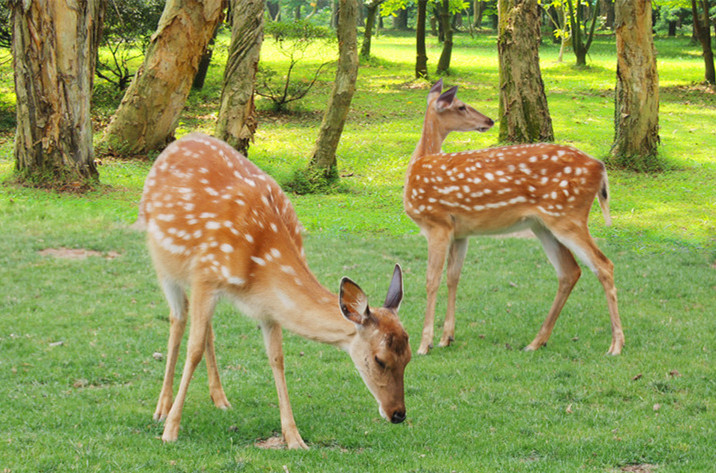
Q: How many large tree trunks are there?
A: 6